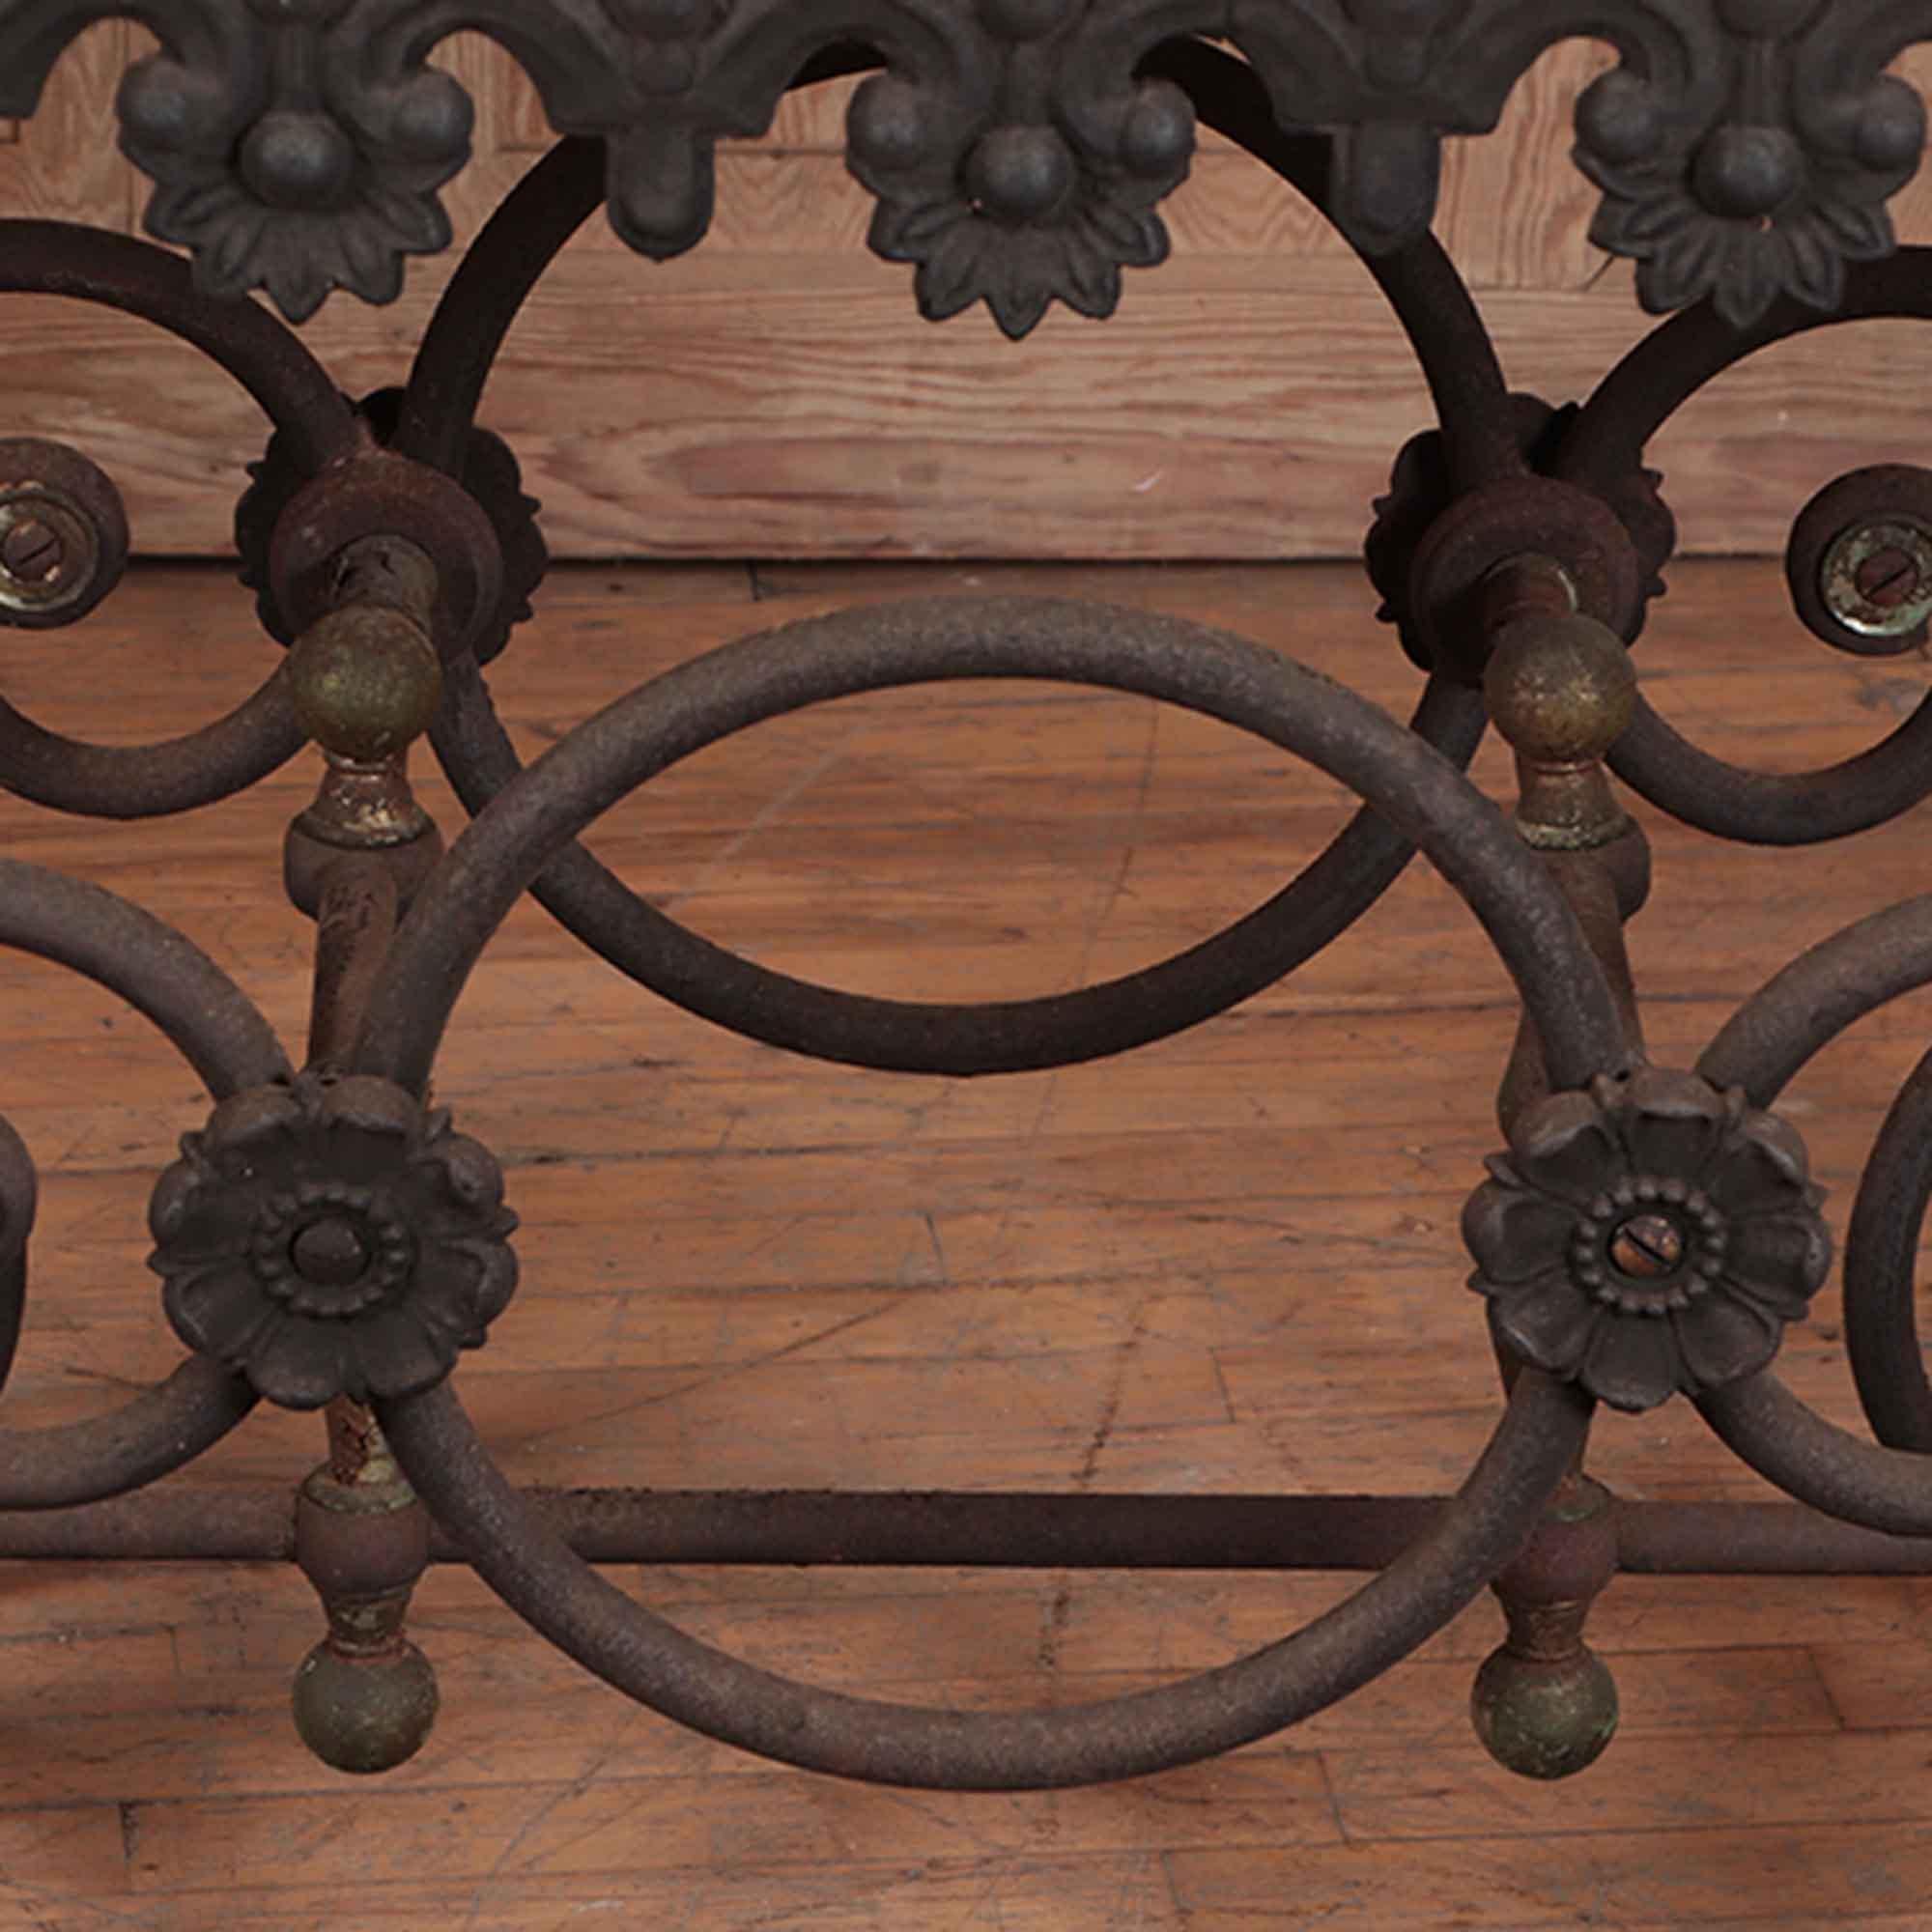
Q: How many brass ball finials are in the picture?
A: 4